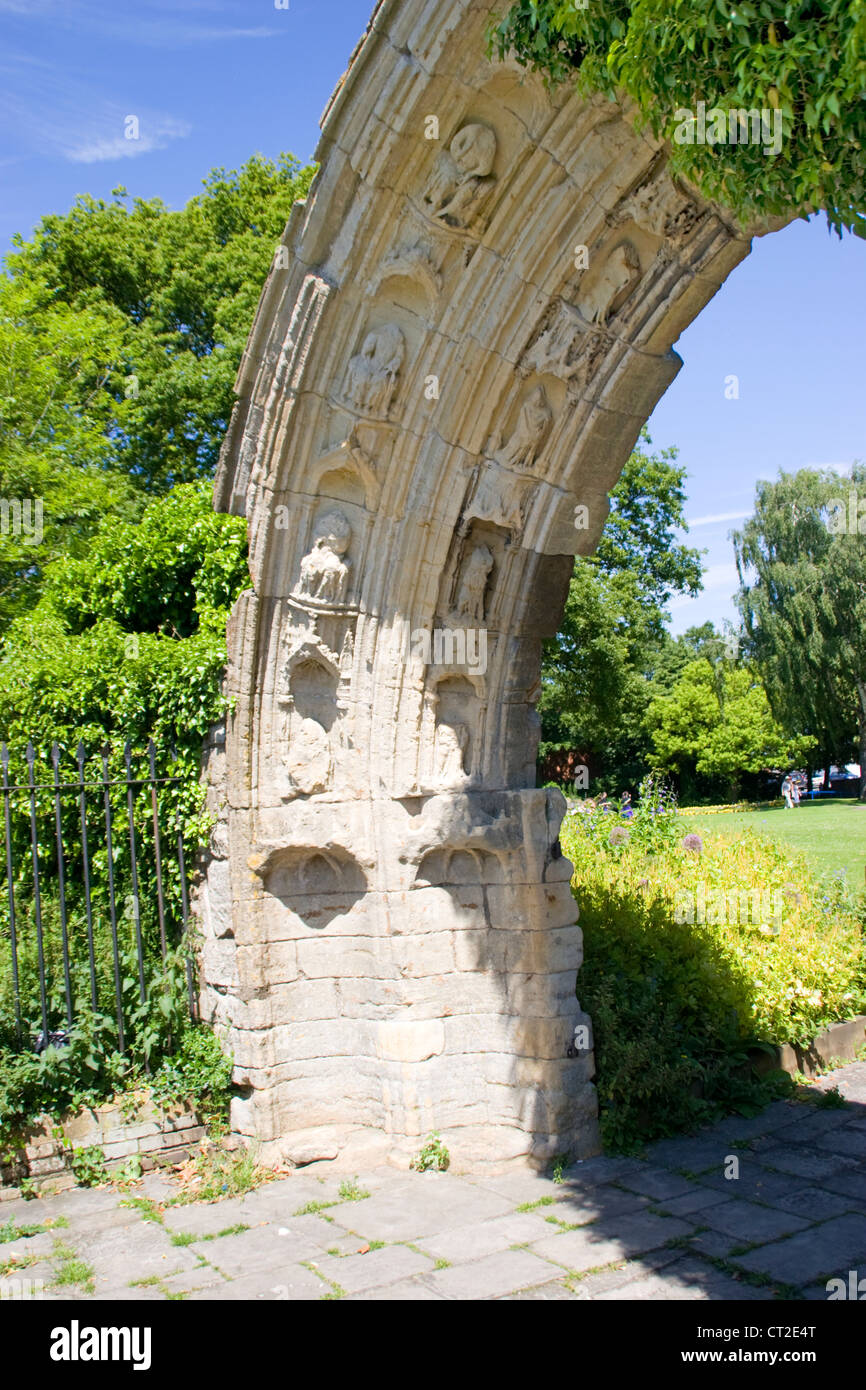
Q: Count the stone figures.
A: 8